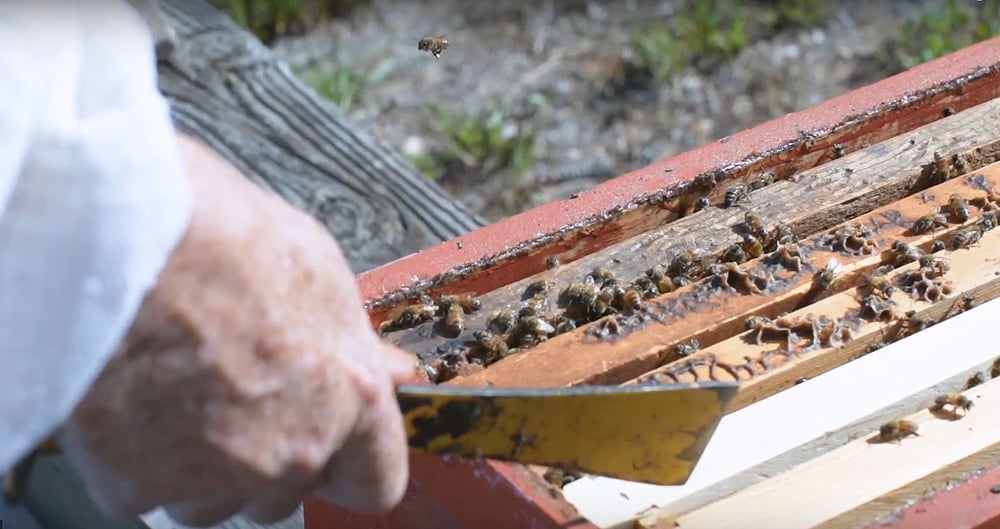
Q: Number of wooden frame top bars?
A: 5